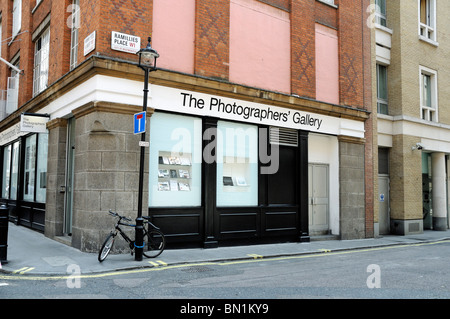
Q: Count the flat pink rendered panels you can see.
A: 3